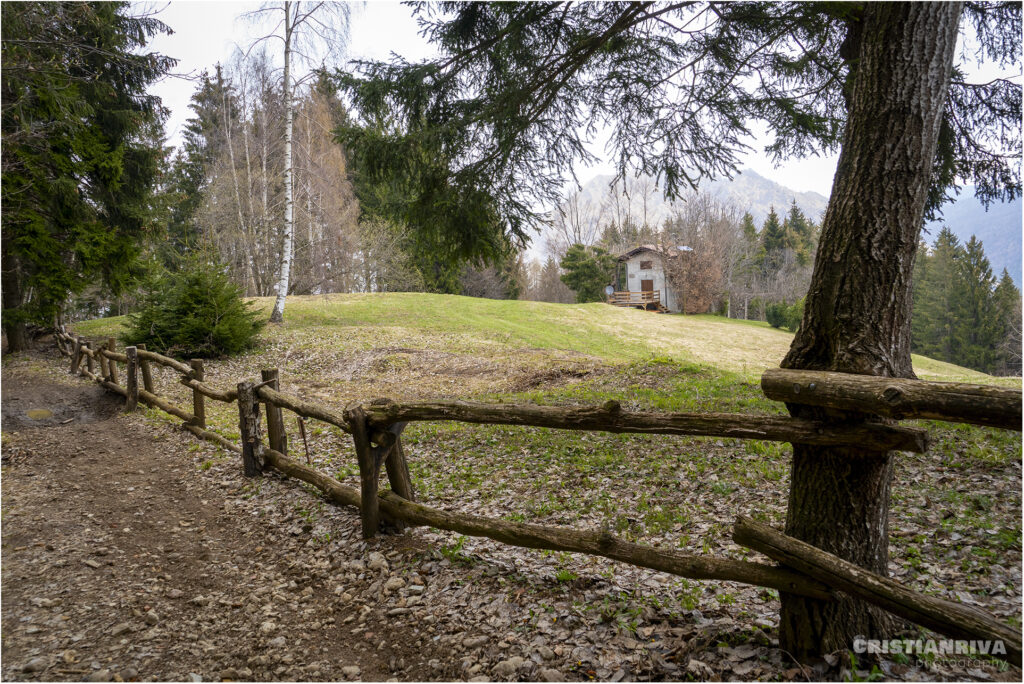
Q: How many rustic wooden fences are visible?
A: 1